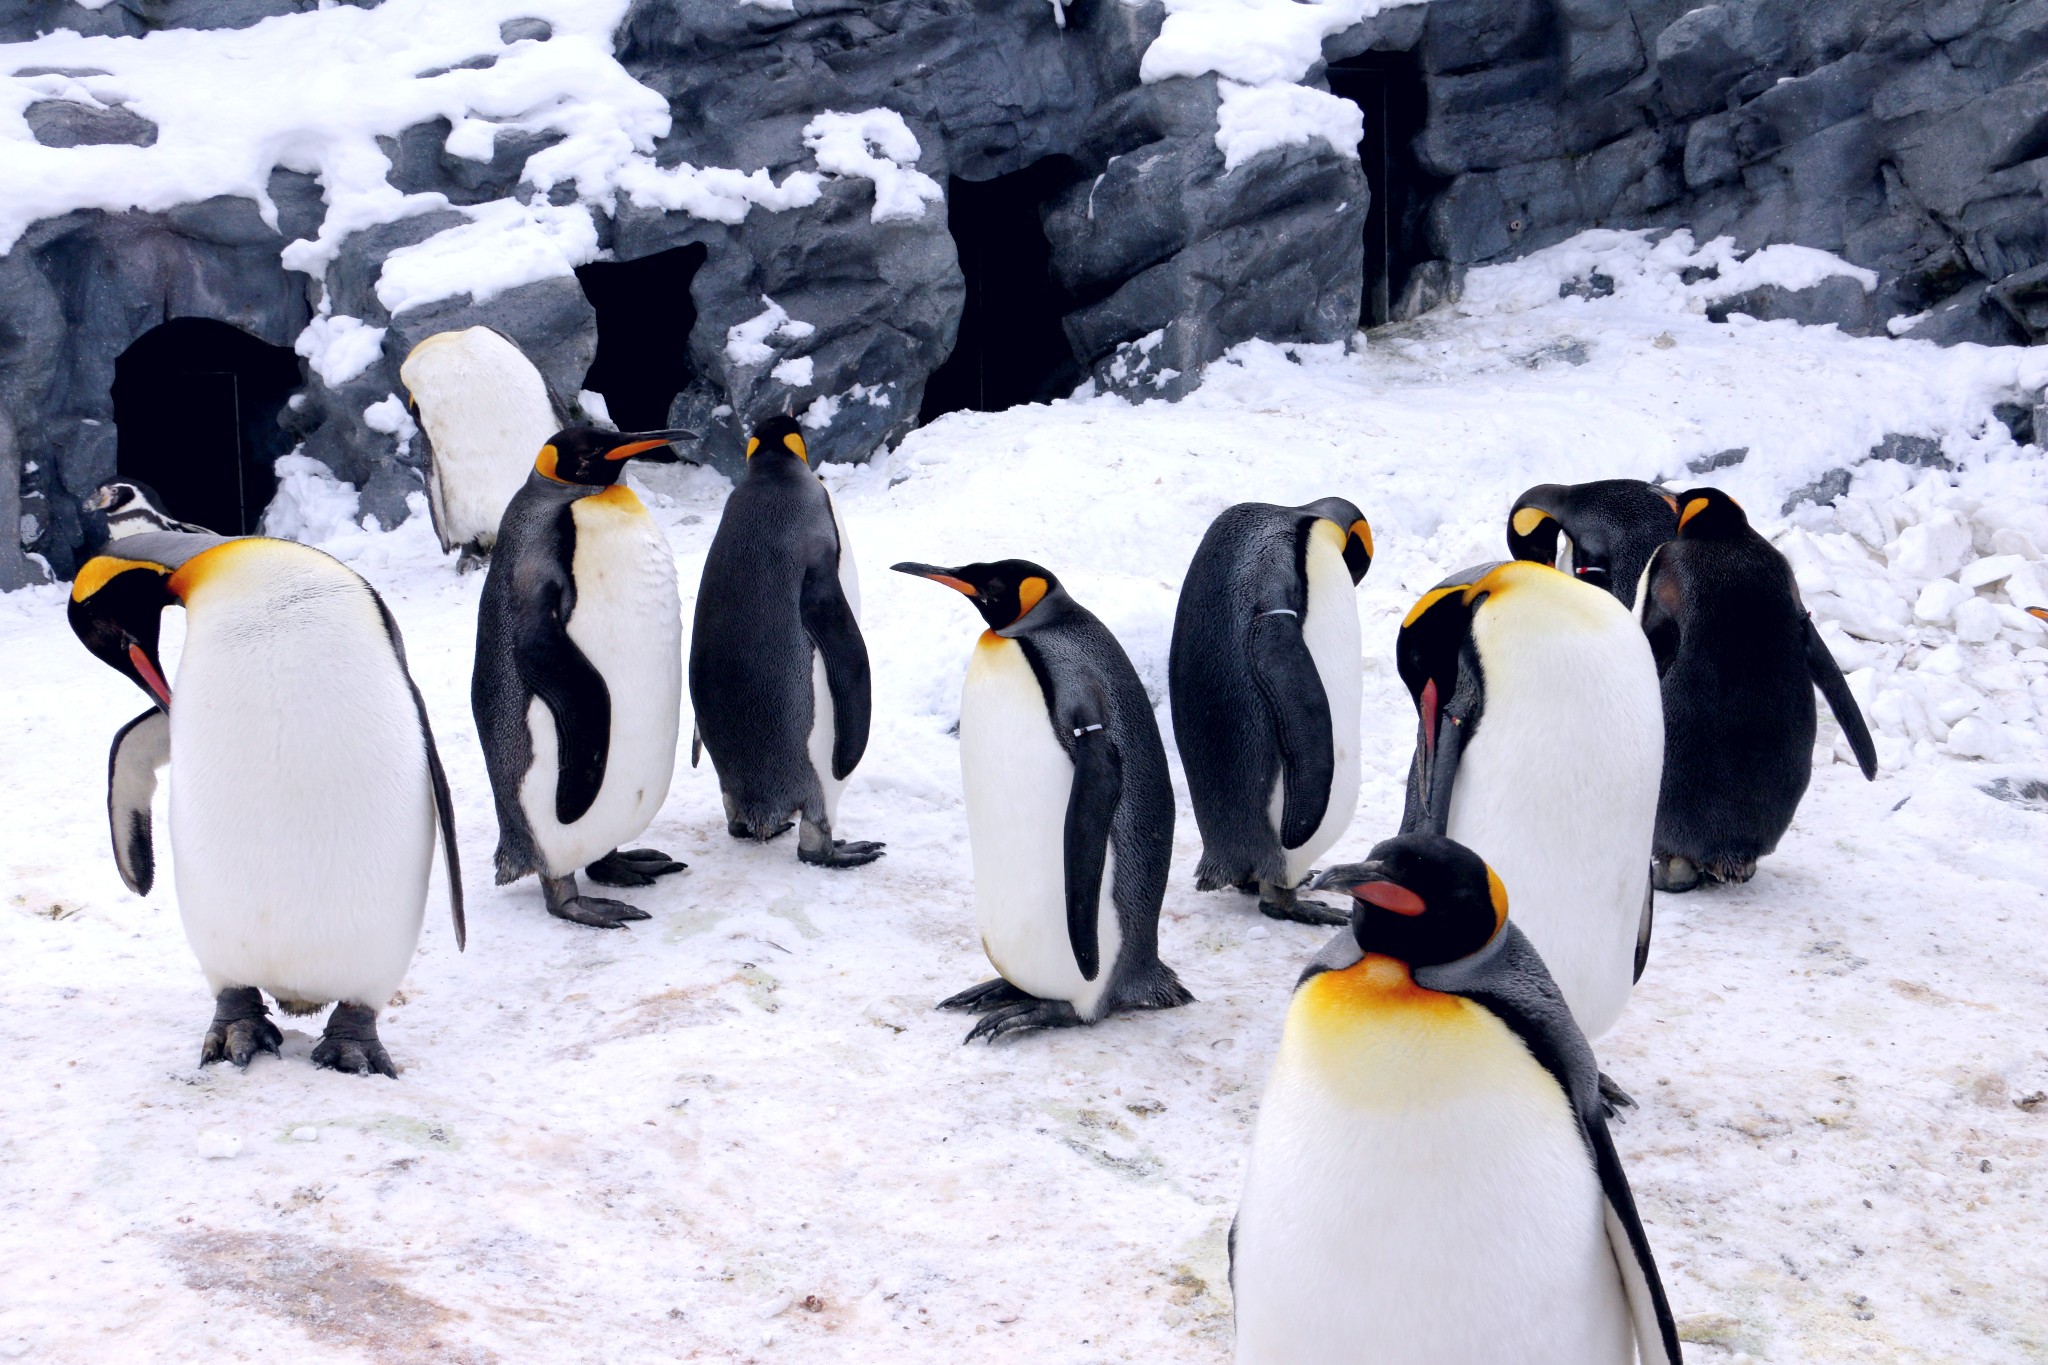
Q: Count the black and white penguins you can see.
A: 11